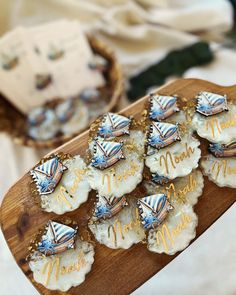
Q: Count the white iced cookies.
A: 11